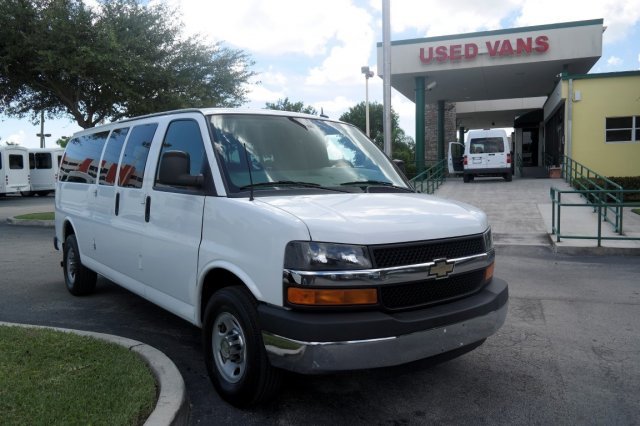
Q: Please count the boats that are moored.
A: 0